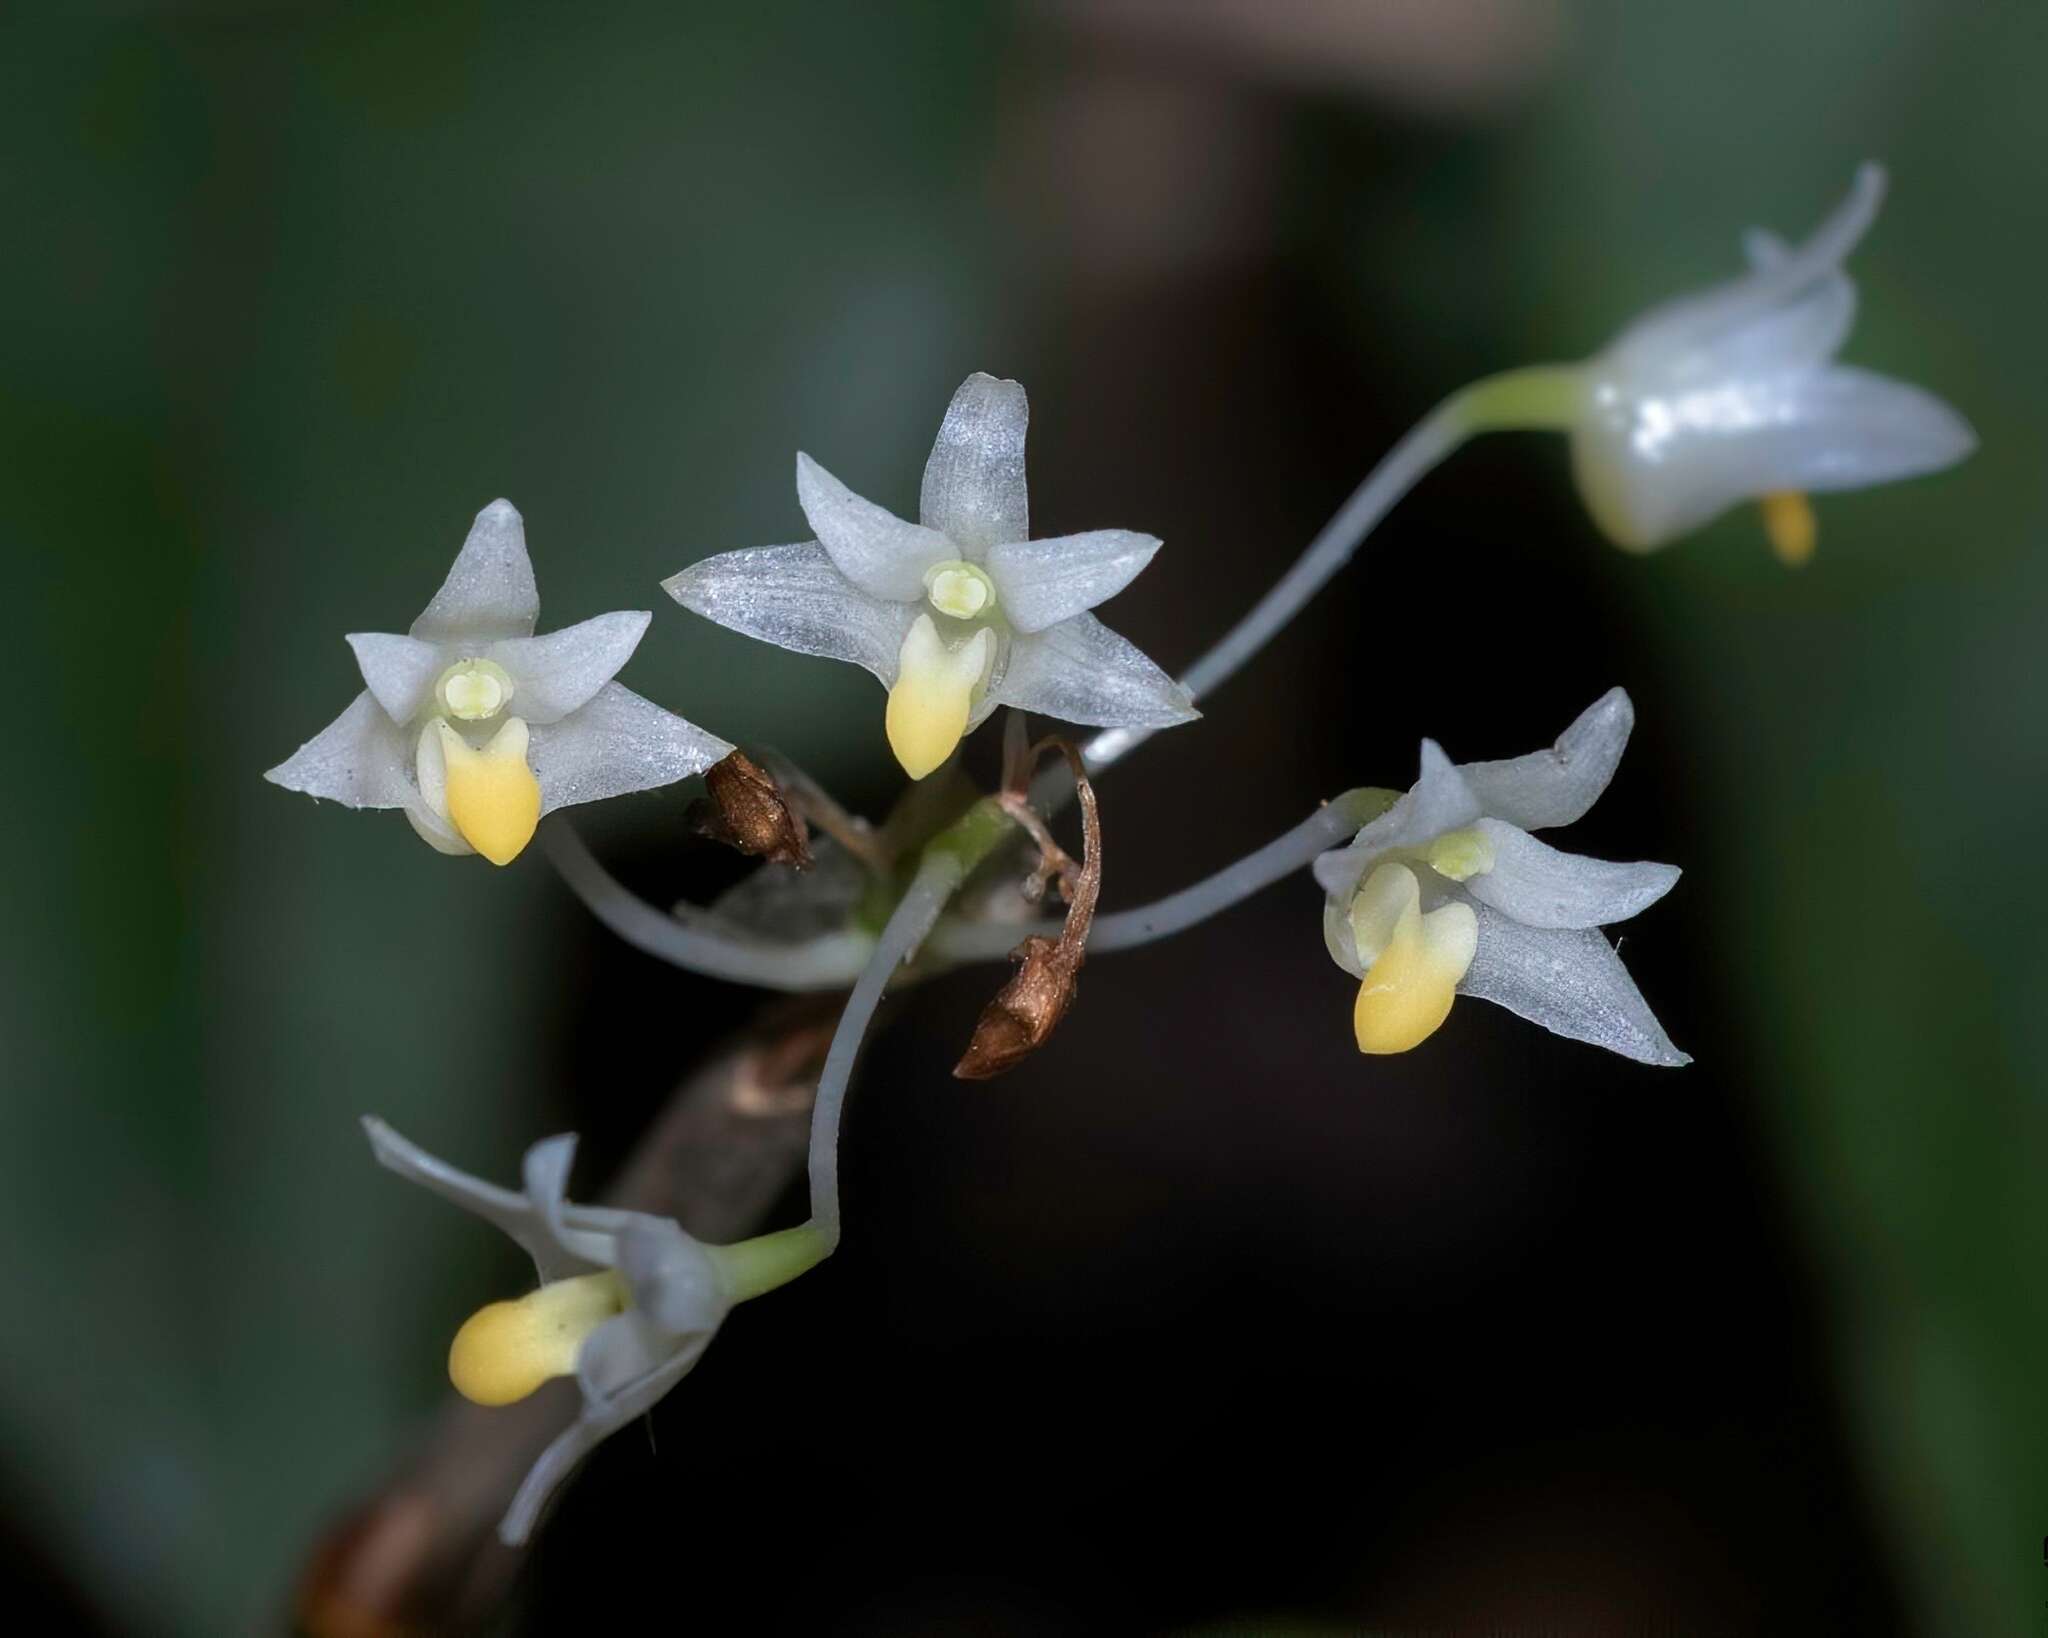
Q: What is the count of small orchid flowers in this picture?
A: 5